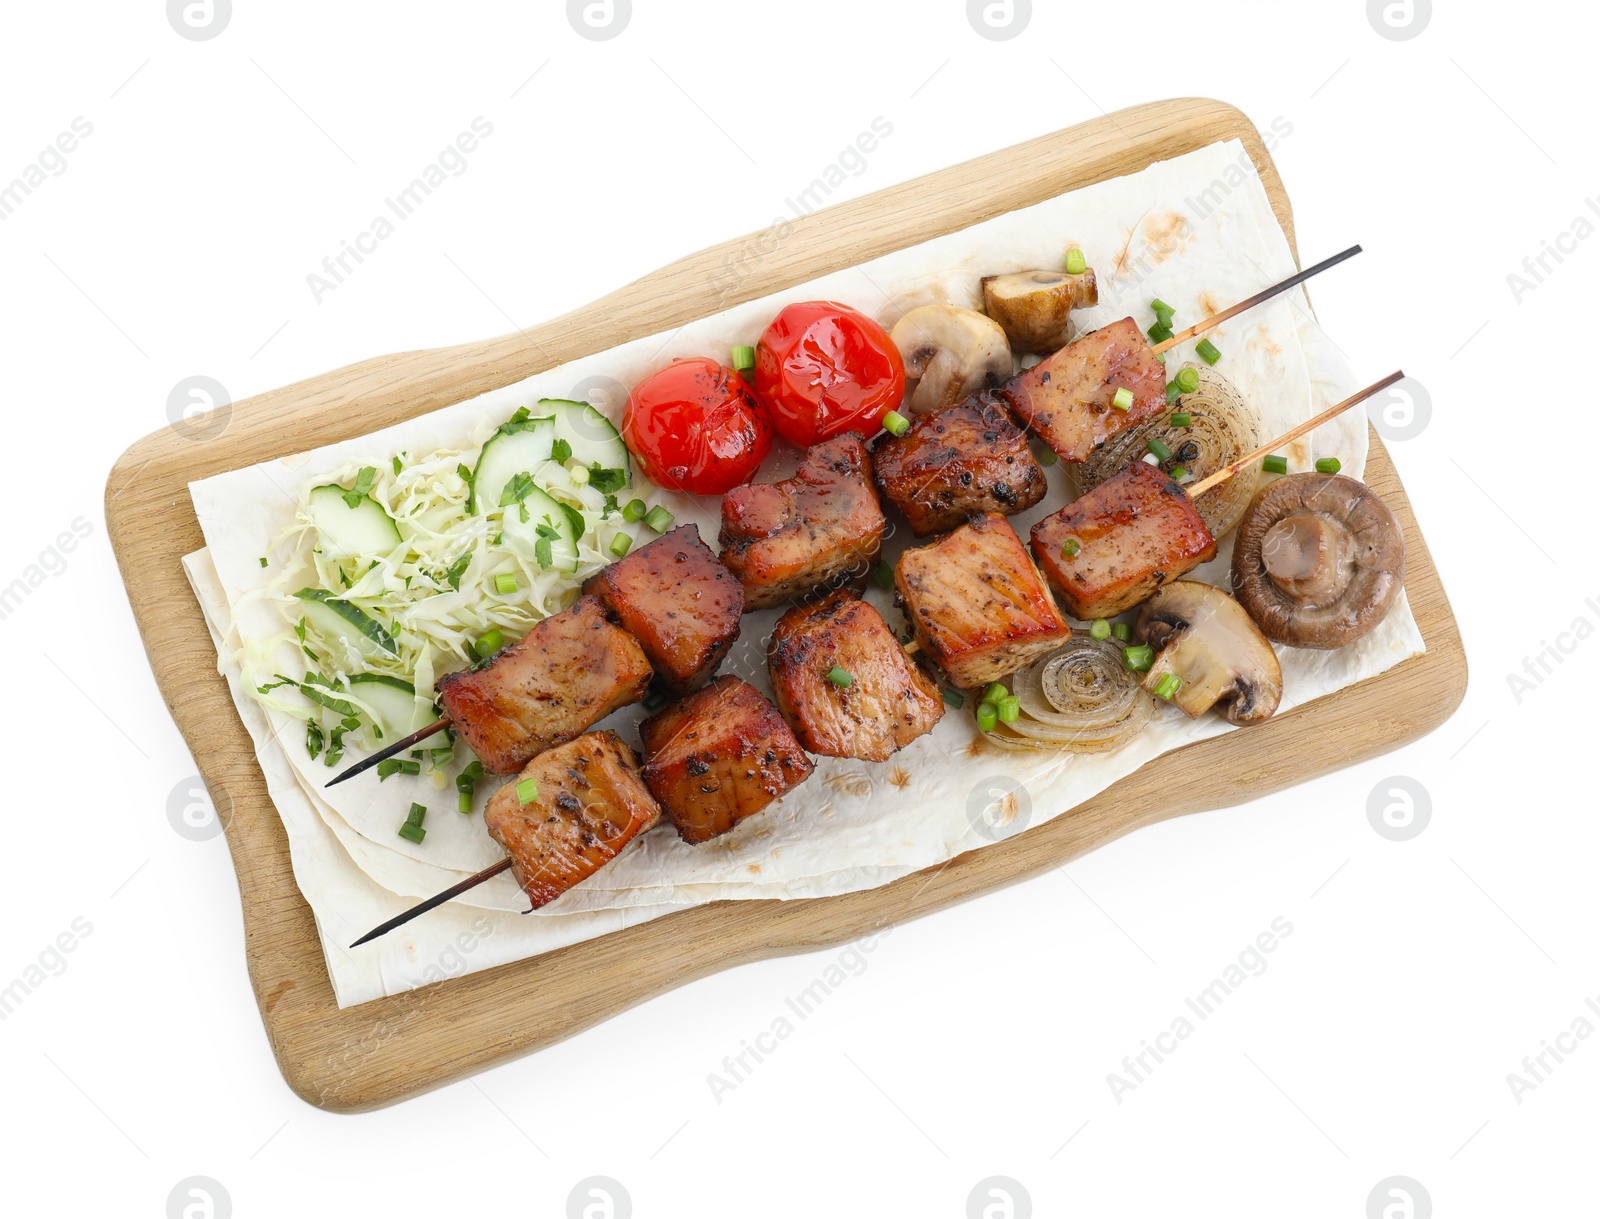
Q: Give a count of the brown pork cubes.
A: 10